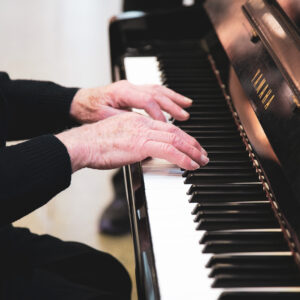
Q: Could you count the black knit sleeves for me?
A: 2